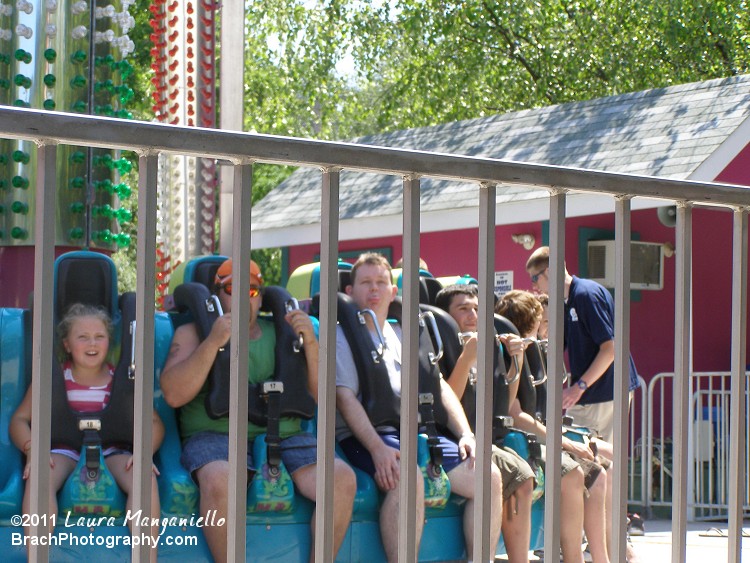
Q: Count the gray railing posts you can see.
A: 10